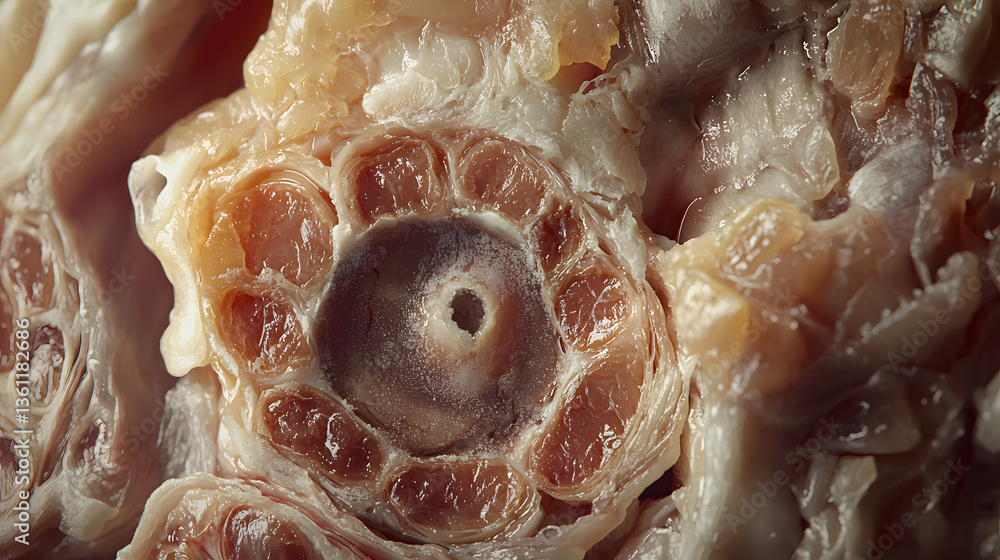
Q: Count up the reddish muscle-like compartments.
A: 9